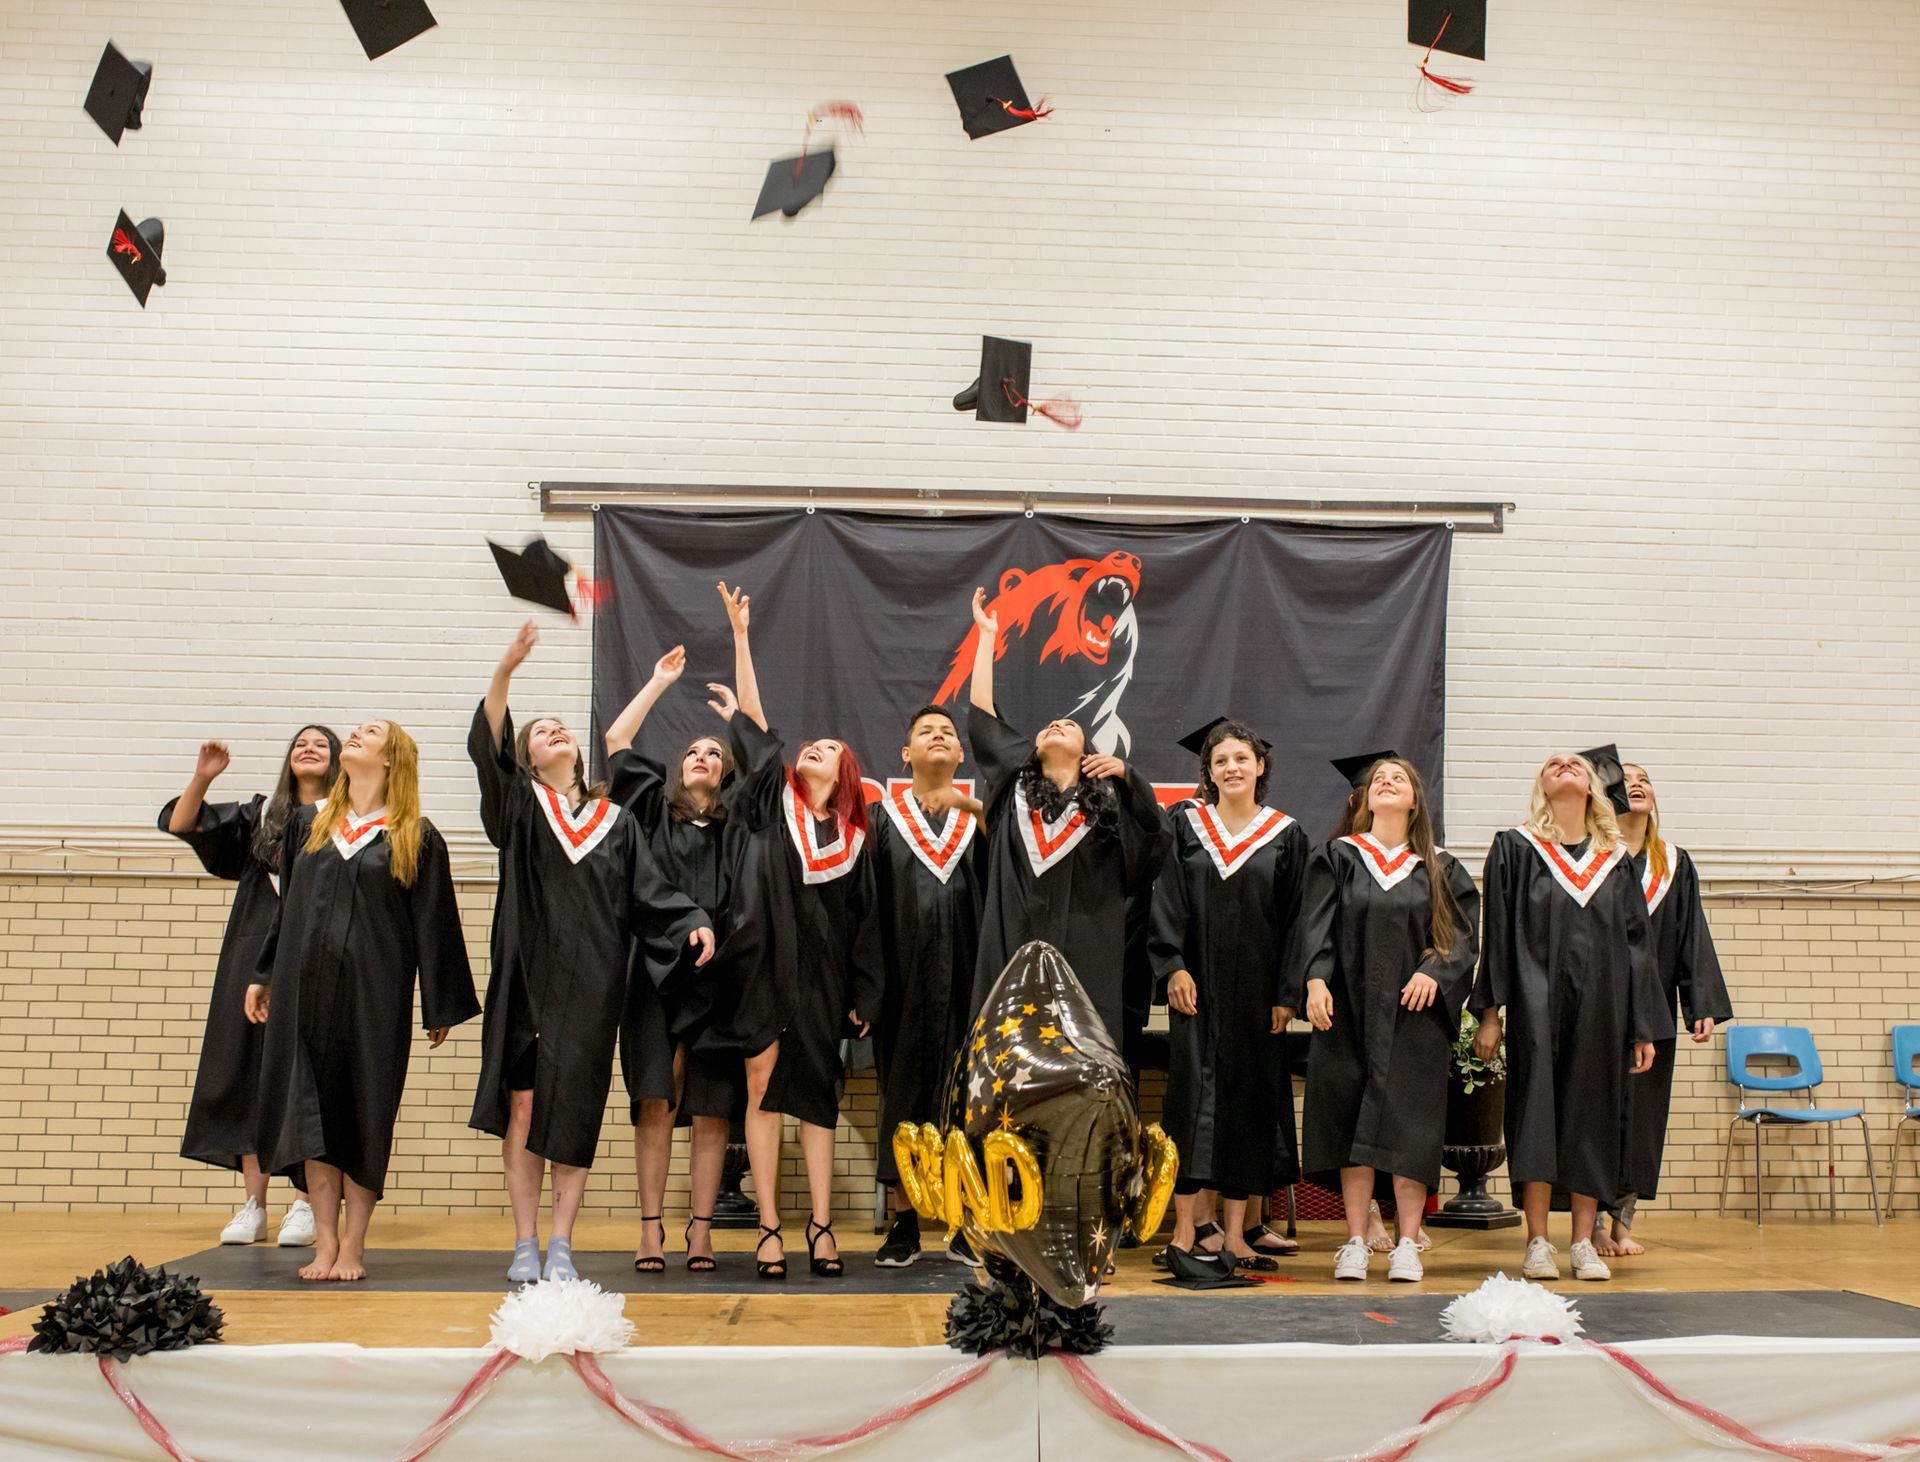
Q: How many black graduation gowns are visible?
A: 11